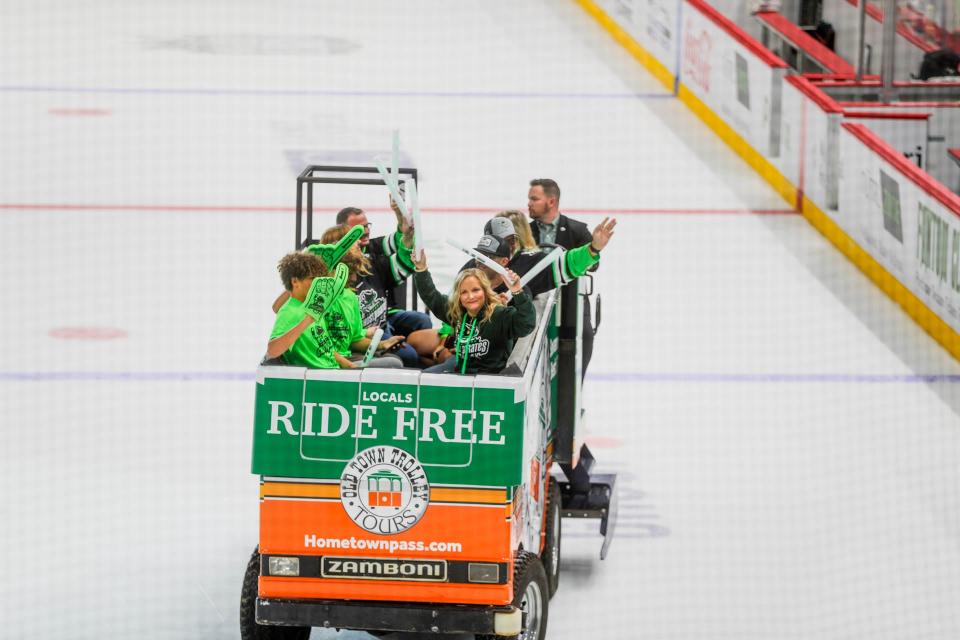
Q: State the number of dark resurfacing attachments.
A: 1